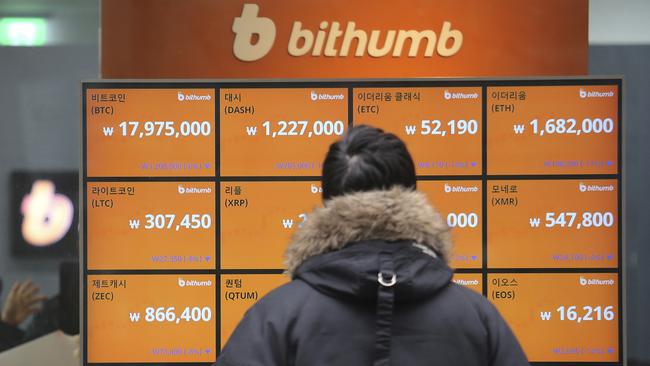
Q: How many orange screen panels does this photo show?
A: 12